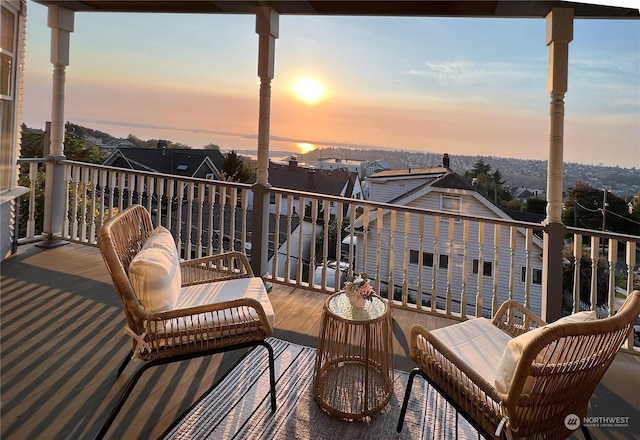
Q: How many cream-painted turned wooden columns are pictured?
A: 3